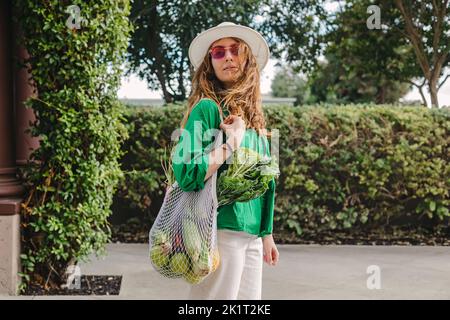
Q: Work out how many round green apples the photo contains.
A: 3